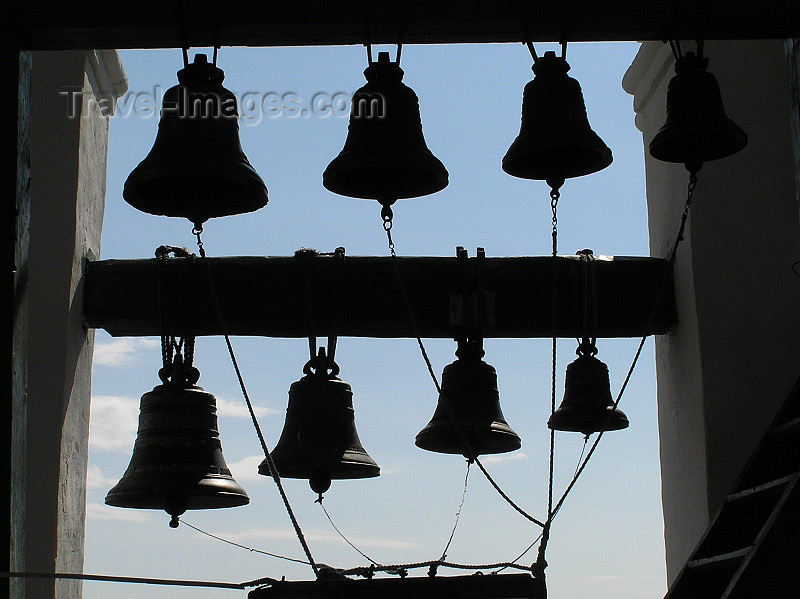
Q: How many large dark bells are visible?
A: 8